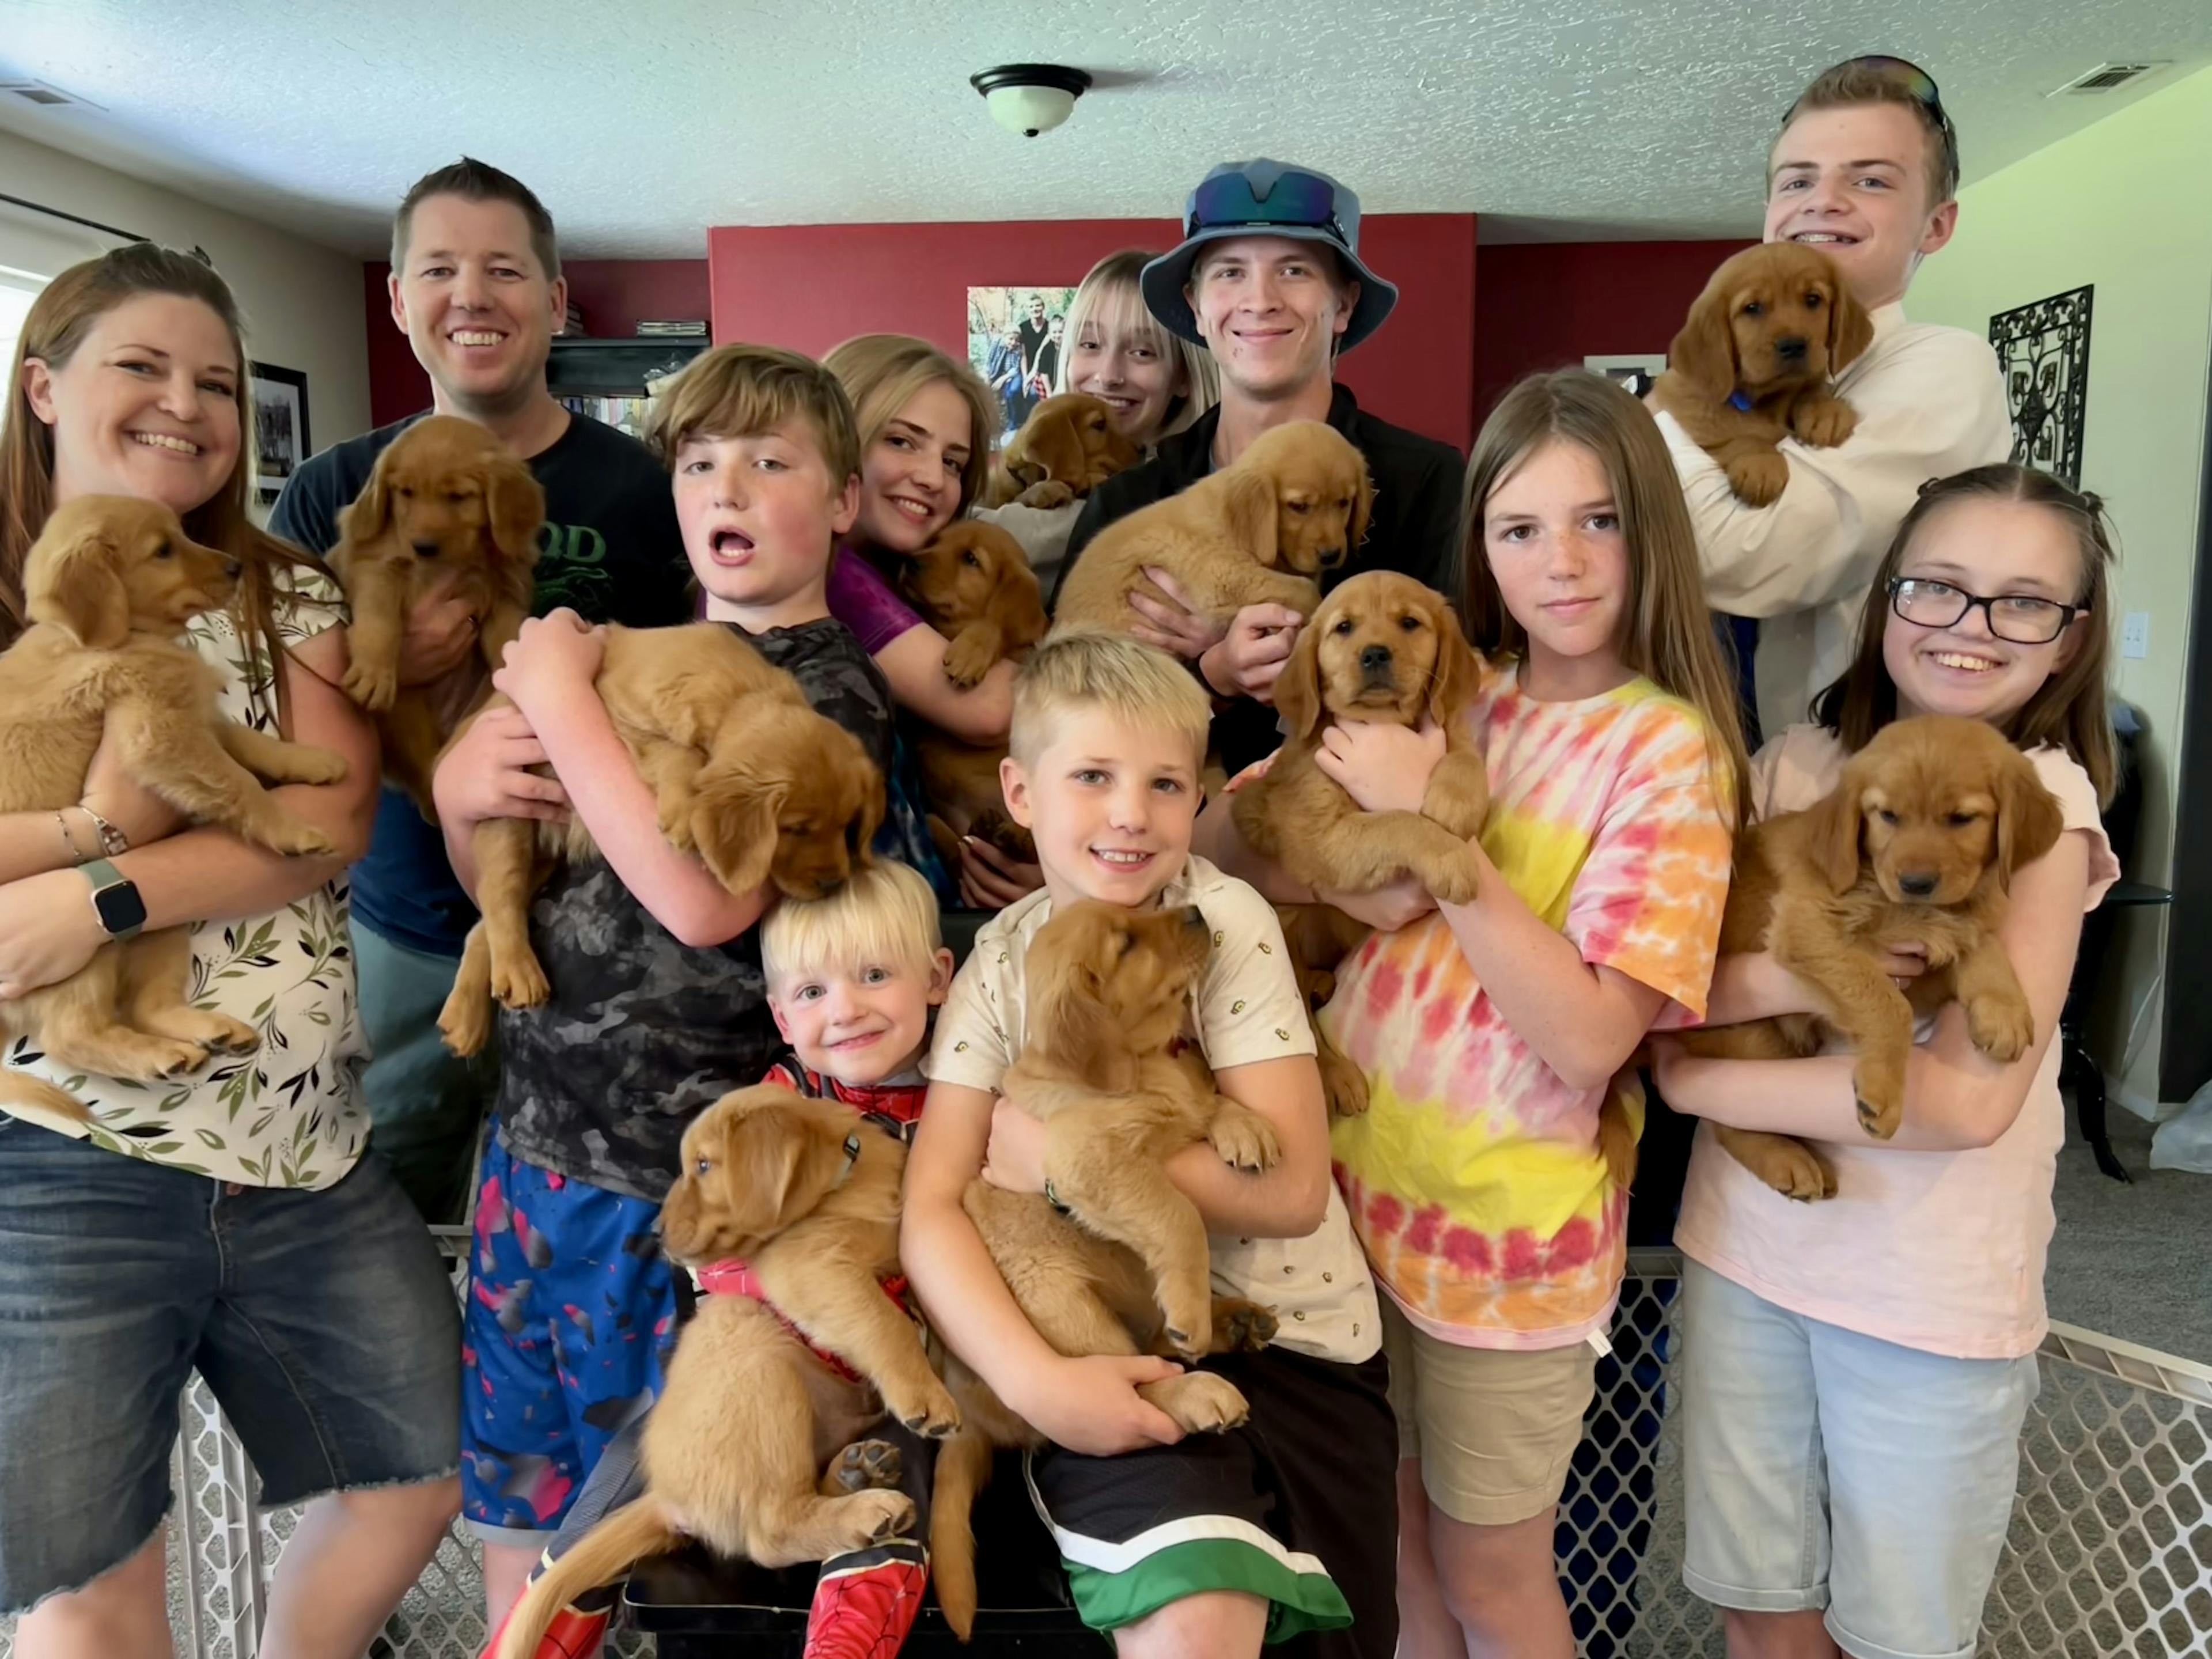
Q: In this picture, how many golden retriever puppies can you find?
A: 11